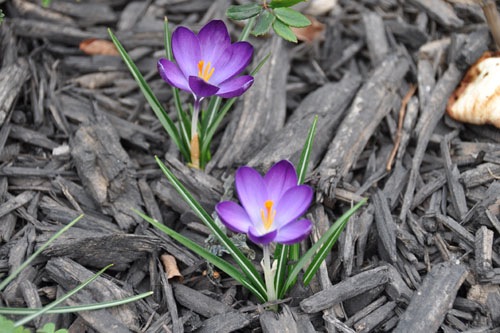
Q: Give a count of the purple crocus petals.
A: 12